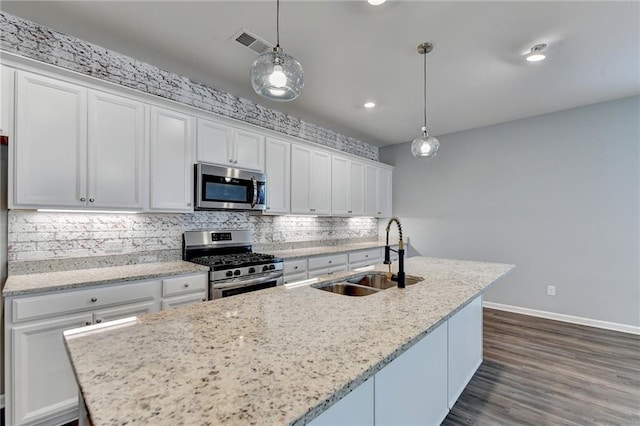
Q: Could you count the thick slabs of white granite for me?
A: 3